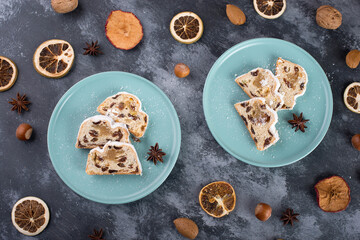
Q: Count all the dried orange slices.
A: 7